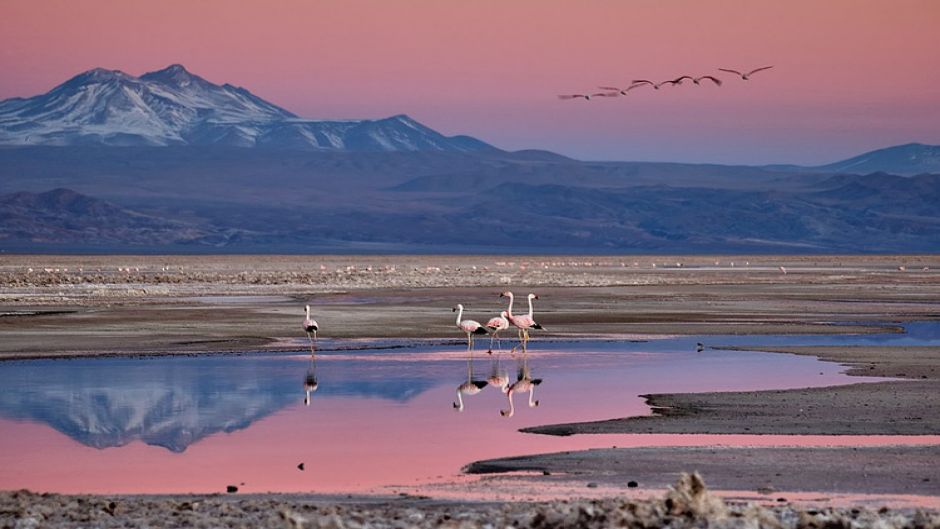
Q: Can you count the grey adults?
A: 0